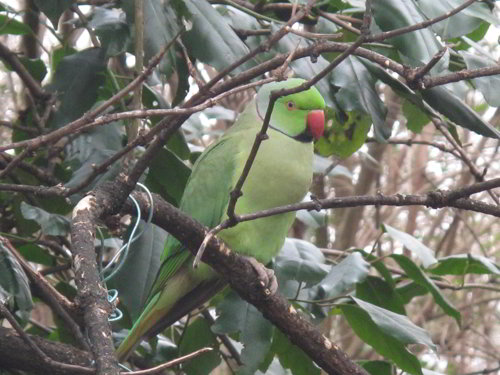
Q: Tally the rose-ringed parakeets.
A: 1